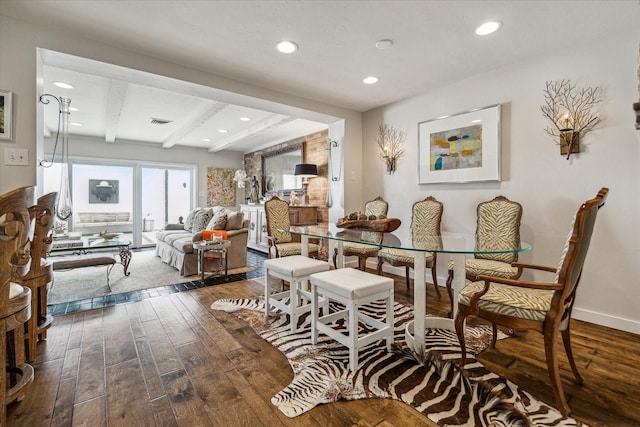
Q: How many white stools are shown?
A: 2